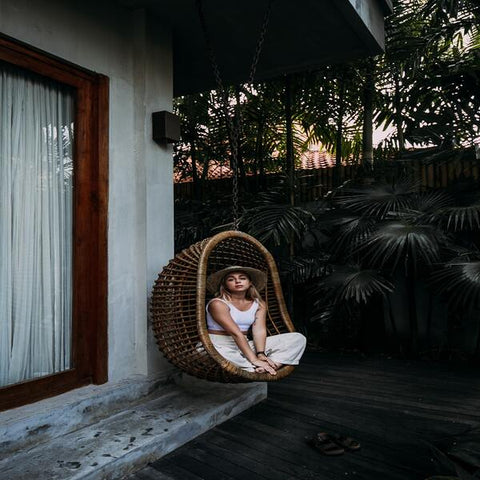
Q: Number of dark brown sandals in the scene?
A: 2